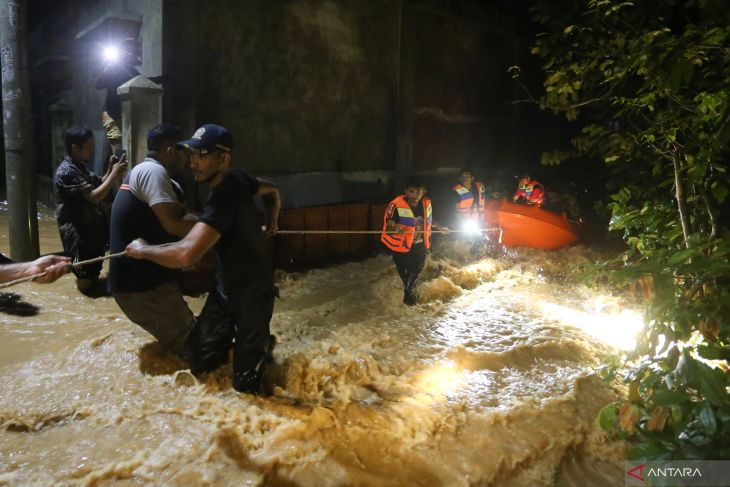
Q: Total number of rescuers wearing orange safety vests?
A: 3